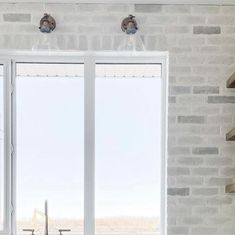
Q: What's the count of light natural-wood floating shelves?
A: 3